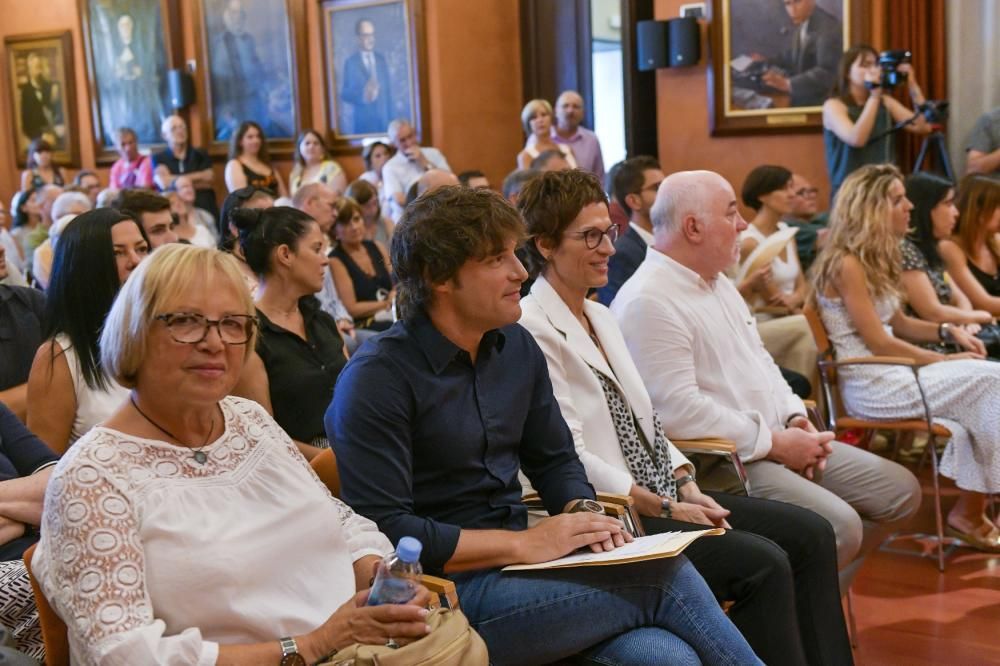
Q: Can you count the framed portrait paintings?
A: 5